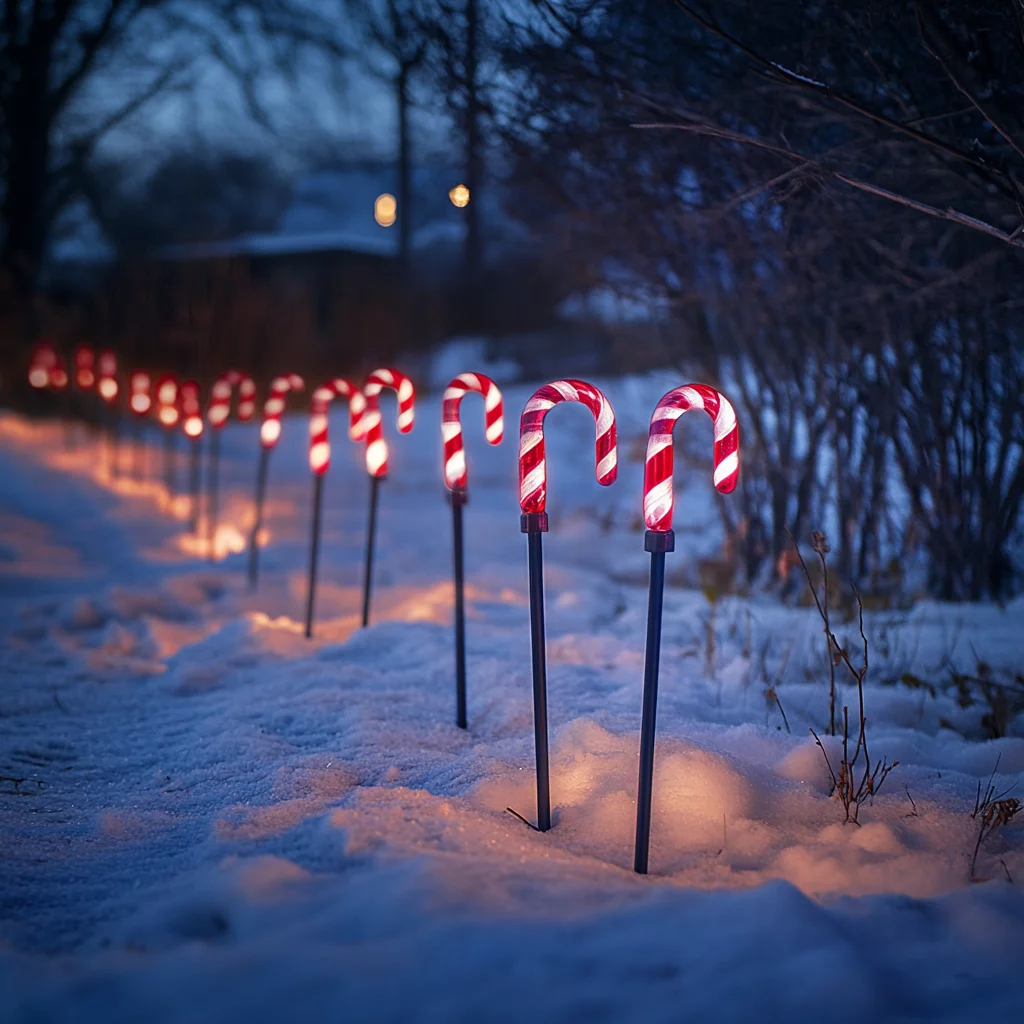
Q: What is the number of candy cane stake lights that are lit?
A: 13